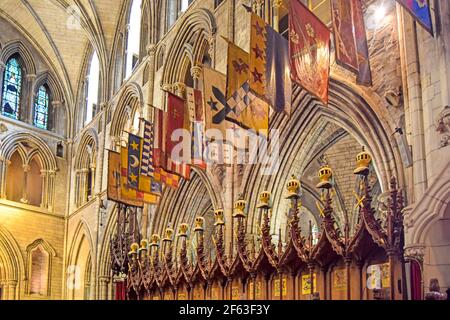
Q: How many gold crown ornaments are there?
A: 12